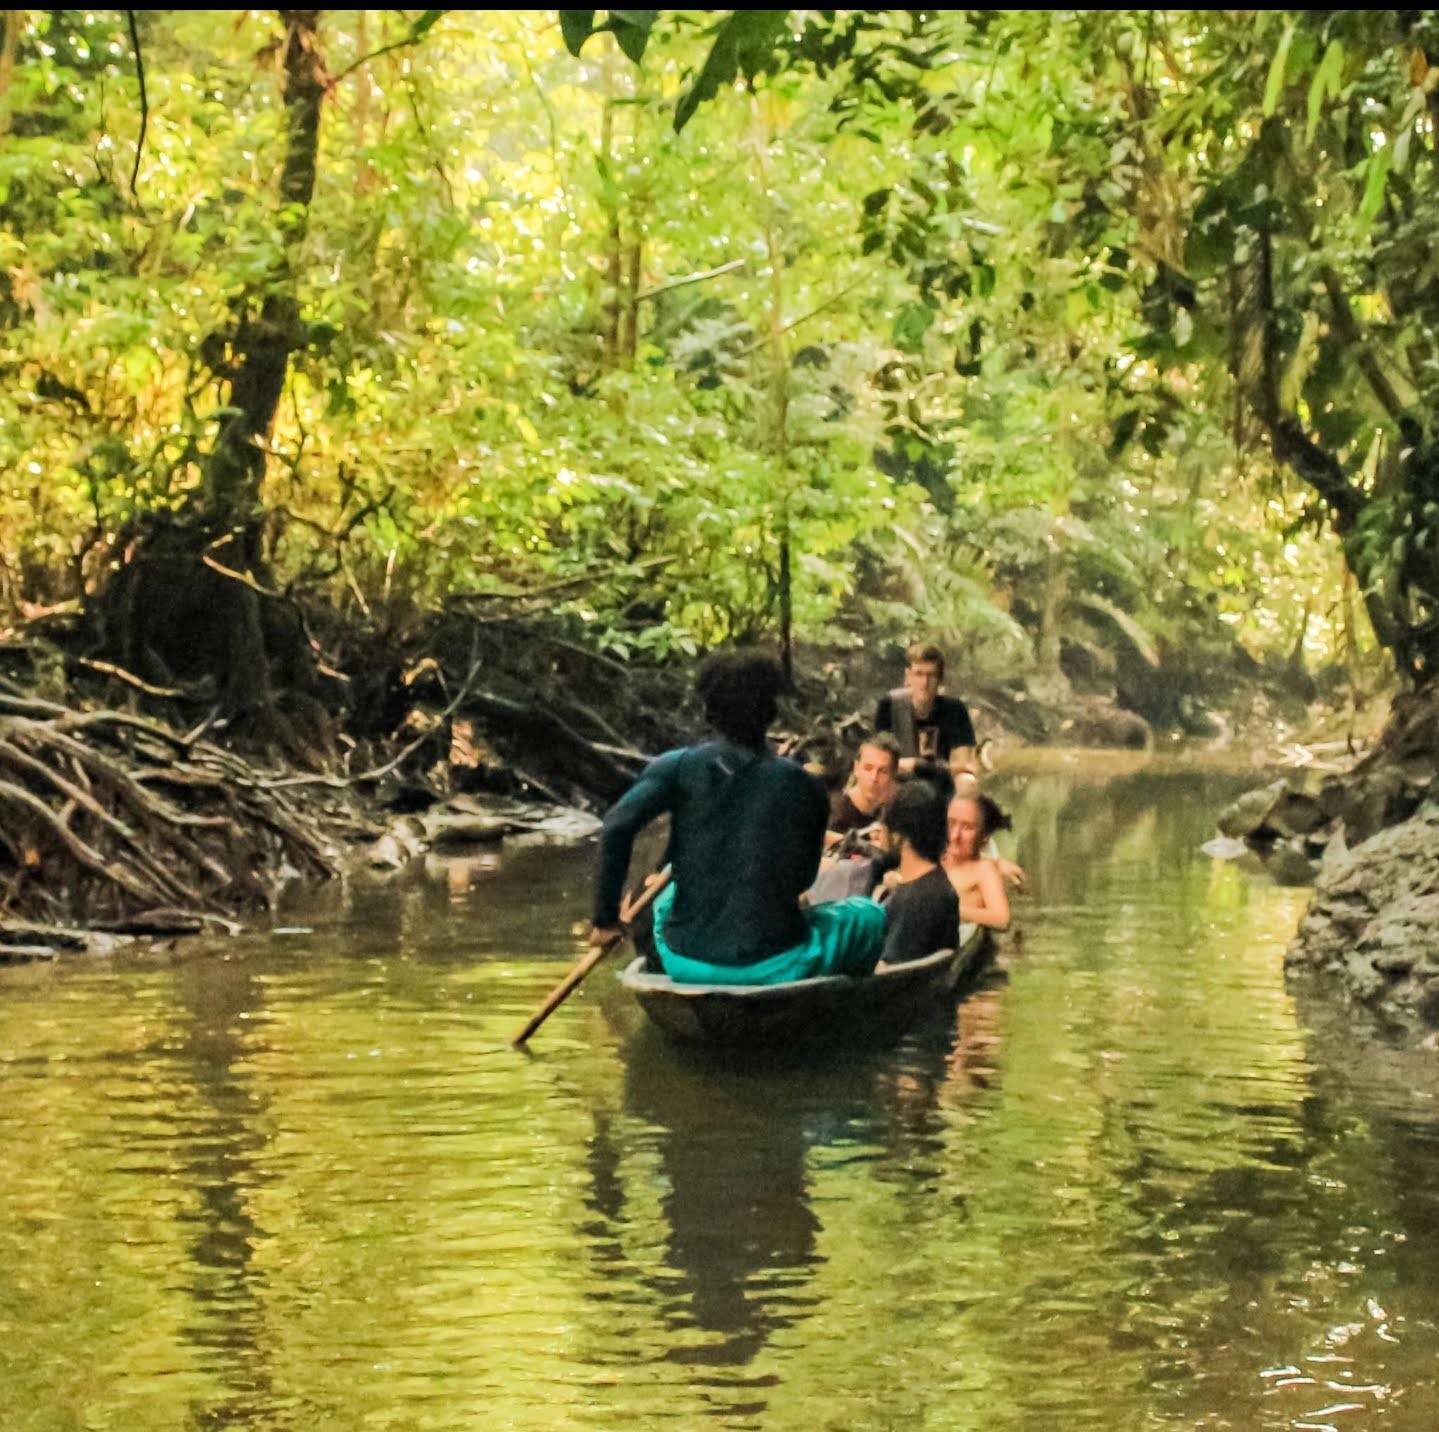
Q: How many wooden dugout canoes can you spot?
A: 1